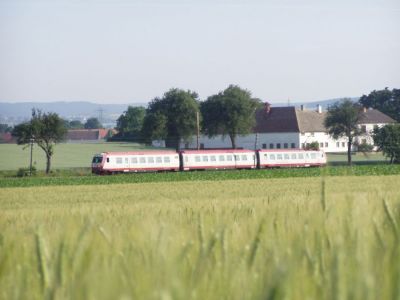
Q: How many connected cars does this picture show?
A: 3